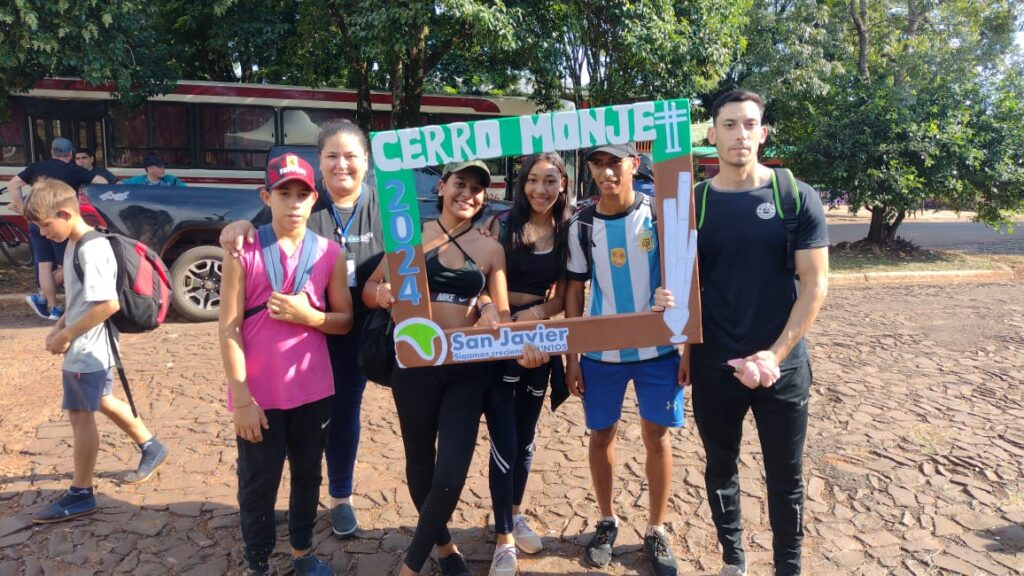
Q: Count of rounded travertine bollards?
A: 0